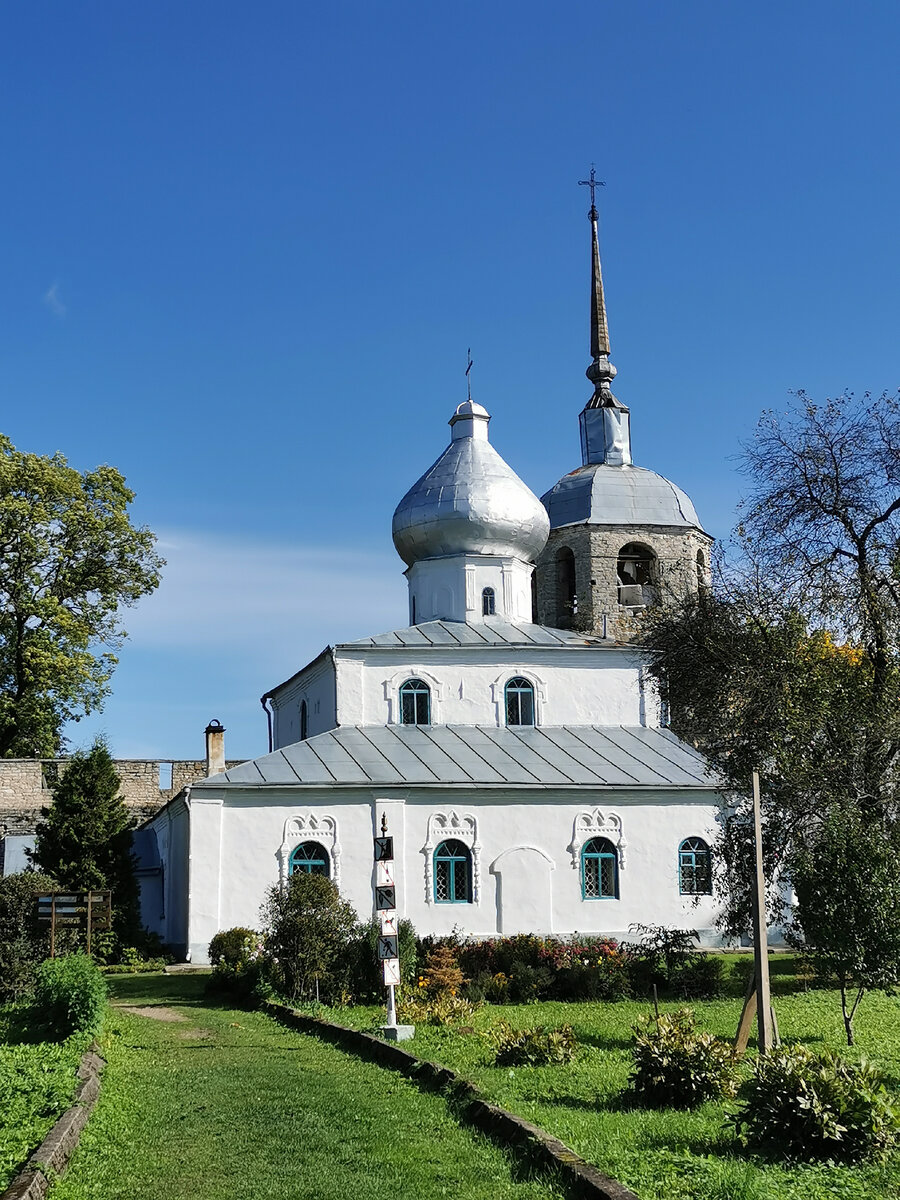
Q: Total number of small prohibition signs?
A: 6